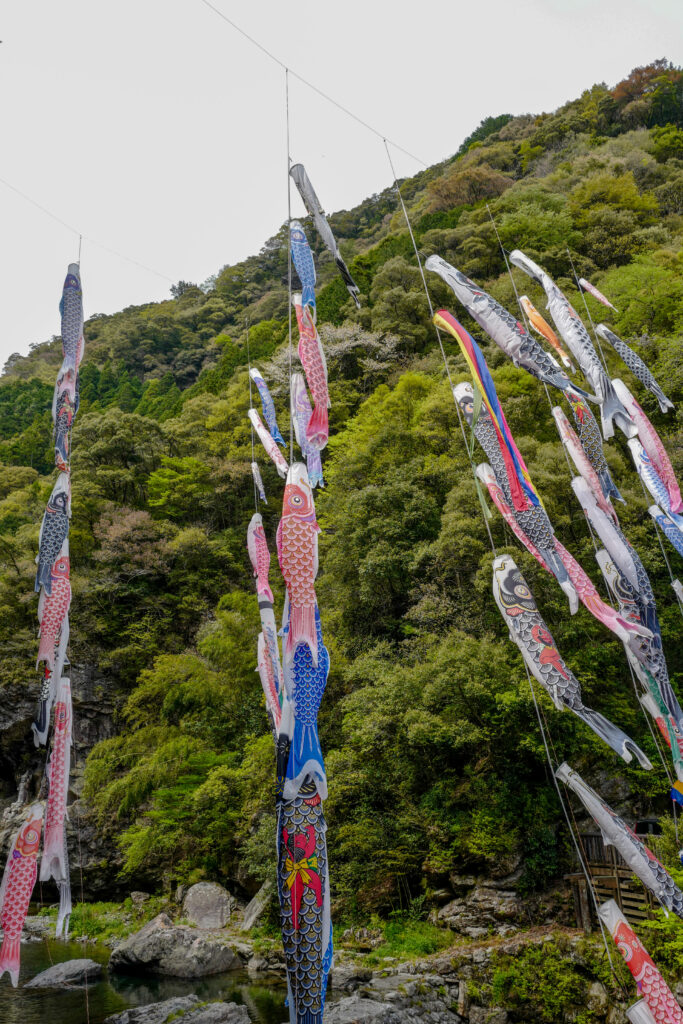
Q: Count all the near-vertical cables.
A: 6